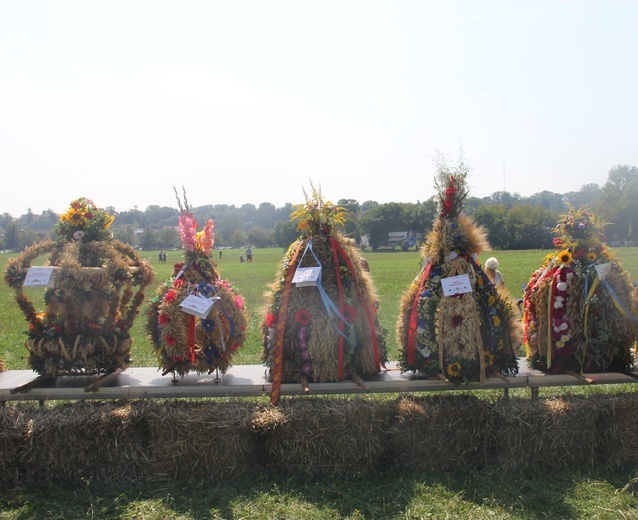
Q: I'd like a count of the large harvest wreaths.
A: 5